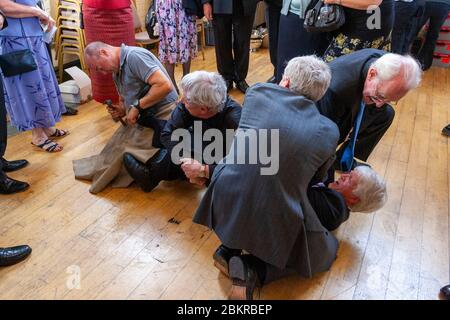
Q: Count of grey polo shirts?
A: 1